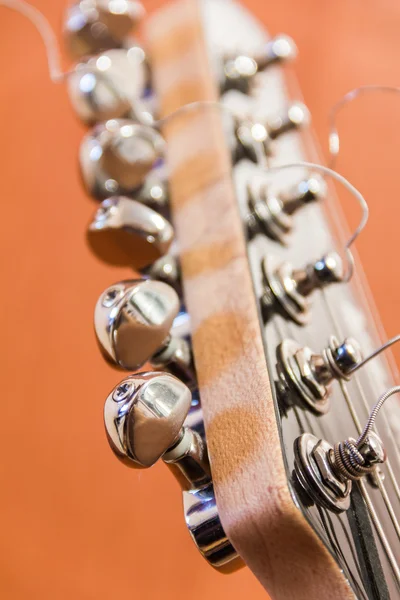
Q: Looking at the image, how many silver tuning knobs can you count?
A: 6